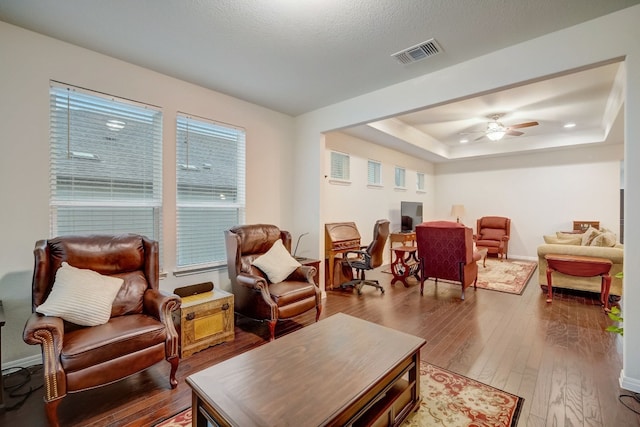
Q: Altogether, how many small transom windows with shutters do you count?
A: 4